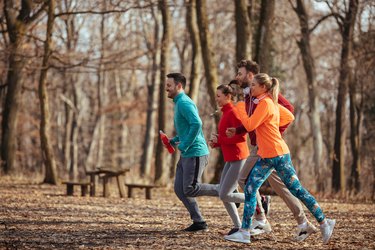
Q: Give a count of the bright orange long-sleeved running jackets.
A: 1